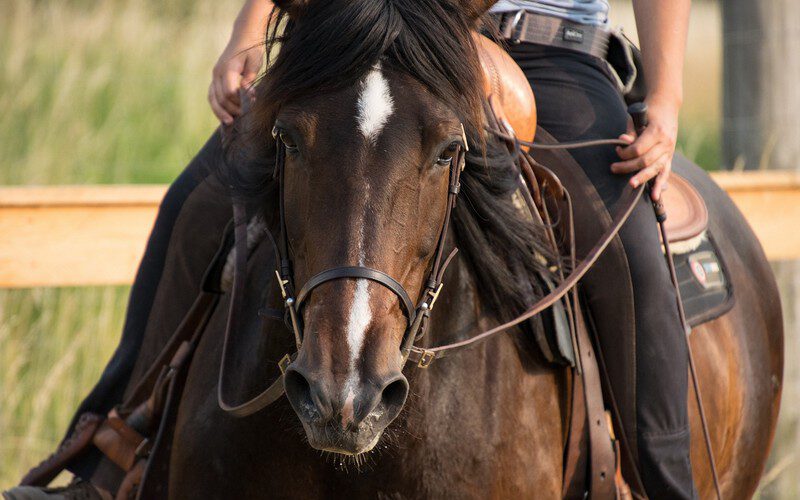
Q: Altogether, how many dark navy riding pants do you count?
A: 1